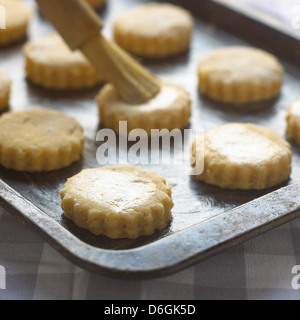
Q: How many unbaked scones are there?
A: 11